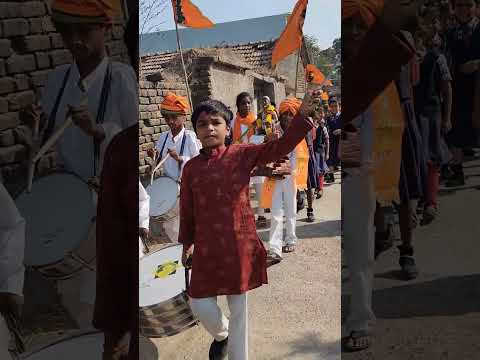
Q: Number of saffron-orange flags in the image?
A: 3